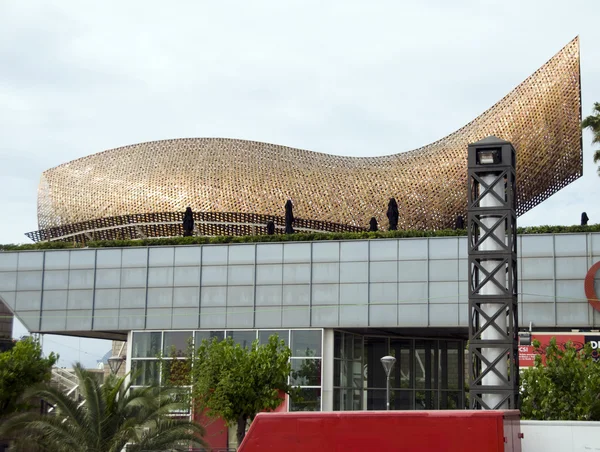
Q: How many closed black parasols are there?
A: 7